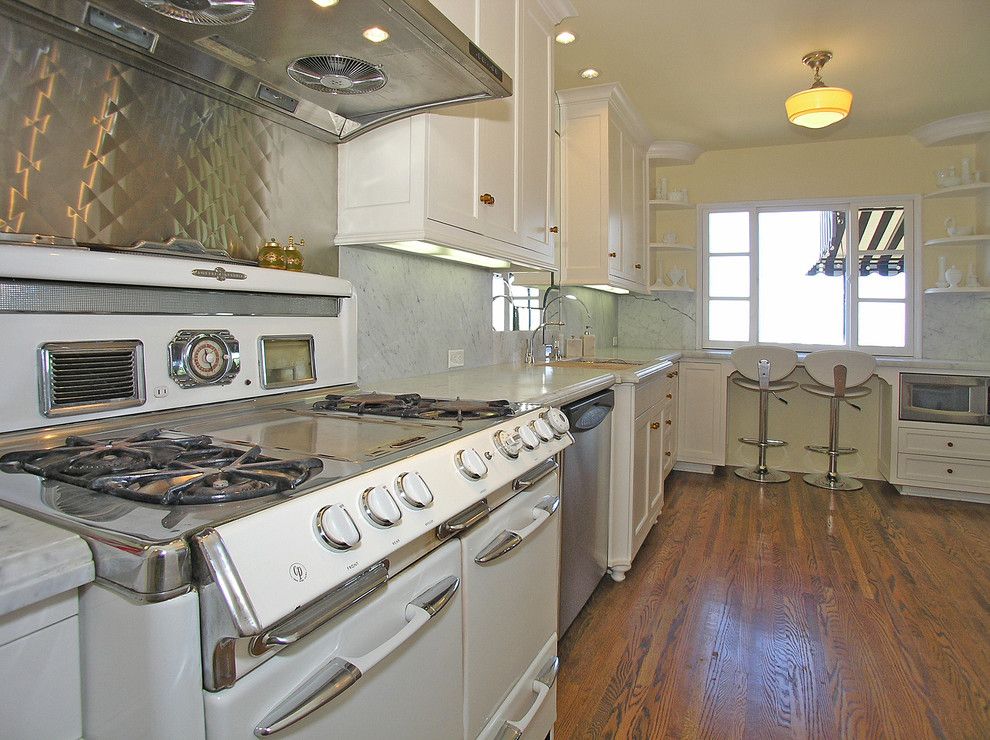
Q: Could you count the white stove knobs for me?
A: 8